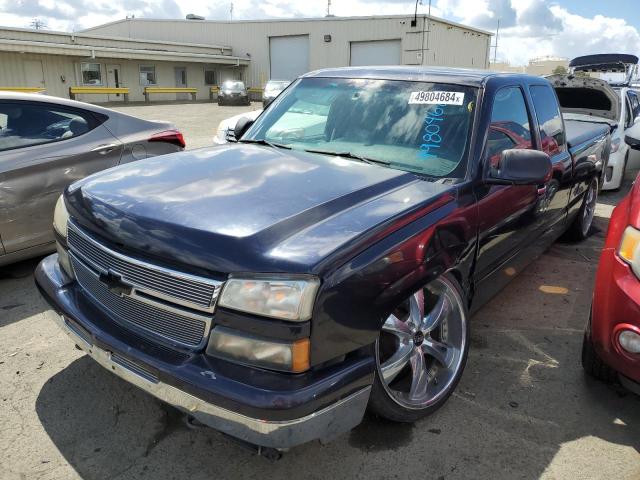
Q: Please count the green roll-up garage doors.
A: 0